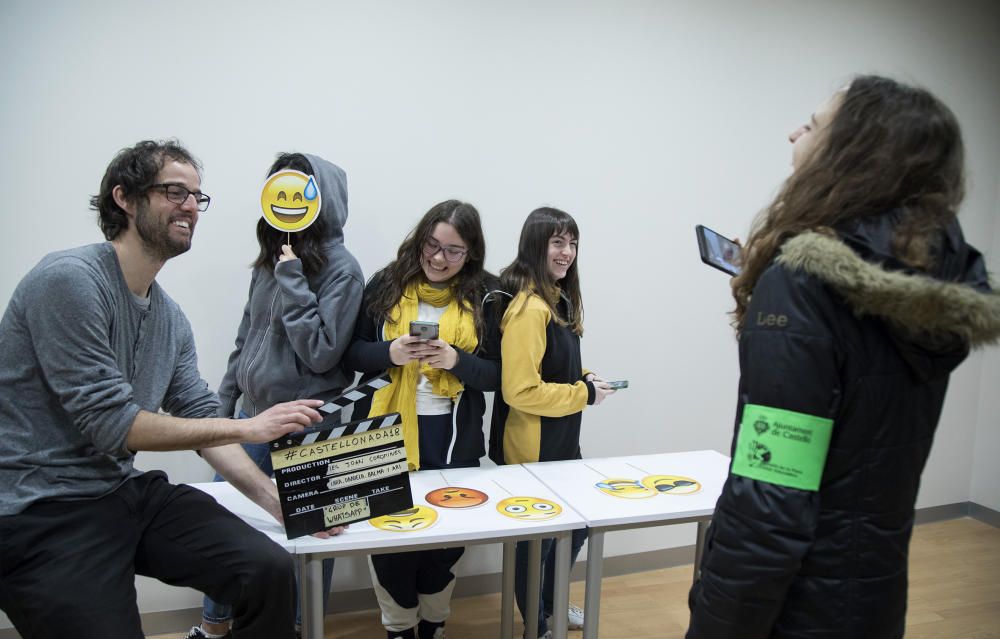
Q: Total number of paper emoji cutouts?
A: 6